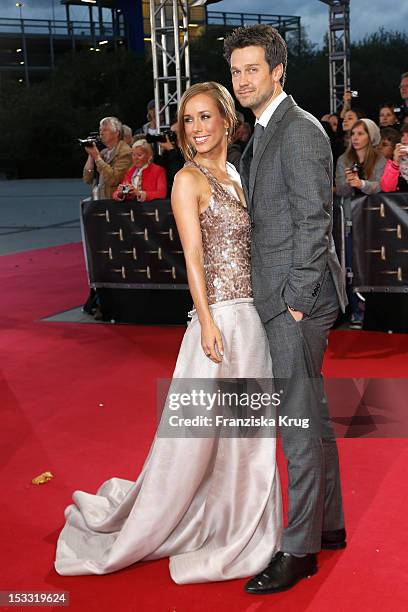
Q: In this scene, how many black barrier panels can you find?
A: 2